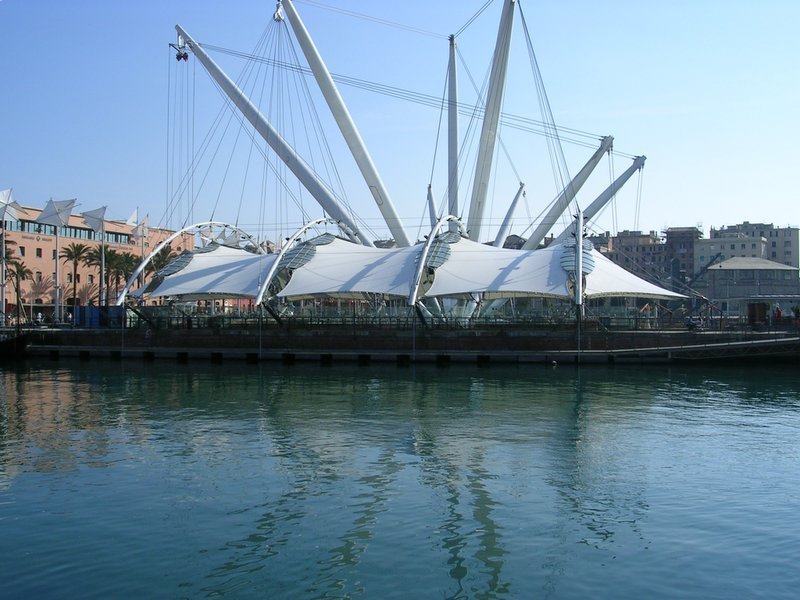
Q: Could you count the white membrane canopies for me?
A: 4